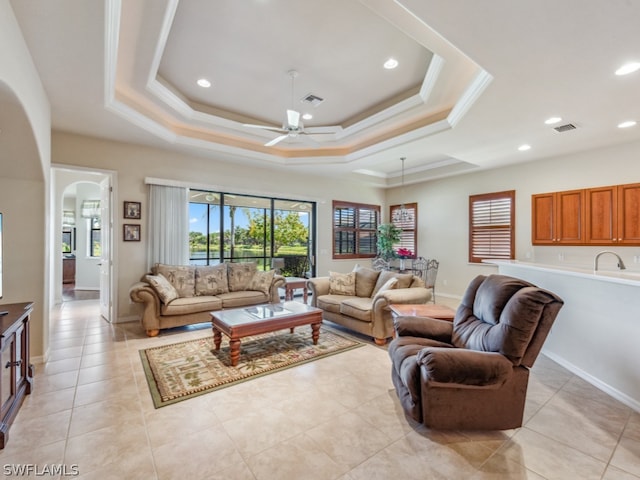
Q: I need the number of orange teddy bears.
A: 0